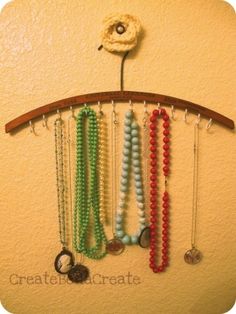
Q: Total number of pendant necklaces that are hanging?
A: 5